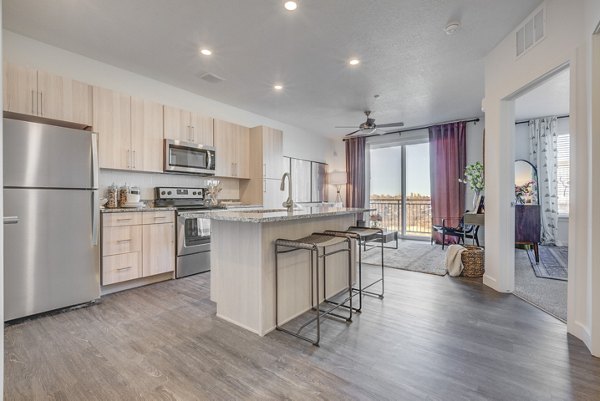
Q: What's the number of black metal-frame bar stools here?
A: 2